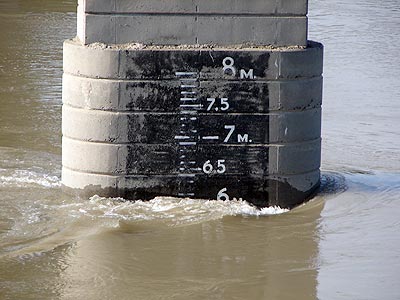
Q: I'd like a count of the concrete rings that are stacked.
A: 5